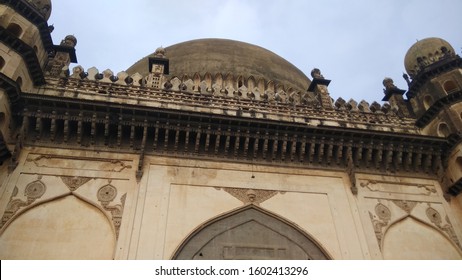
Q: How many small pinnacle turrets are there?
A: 4